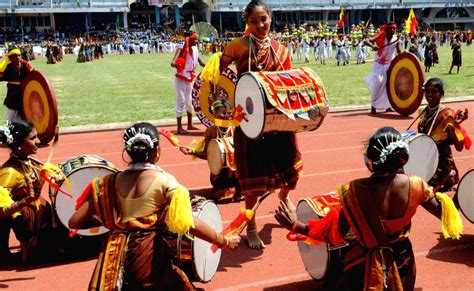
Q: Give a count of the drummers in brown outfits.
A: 6